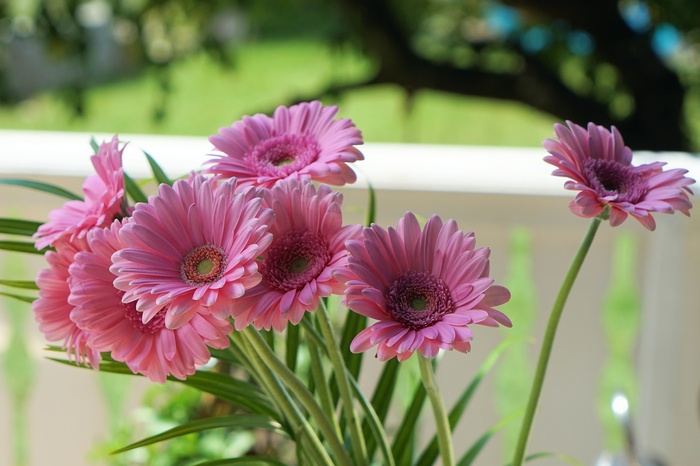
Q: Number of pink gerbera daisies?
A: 8